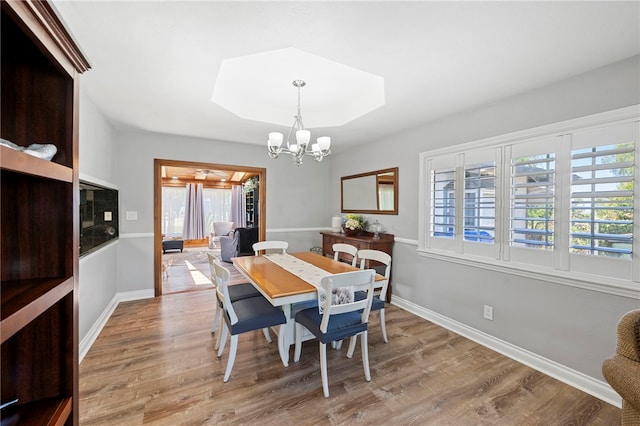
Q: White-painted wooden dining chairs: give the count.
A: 6